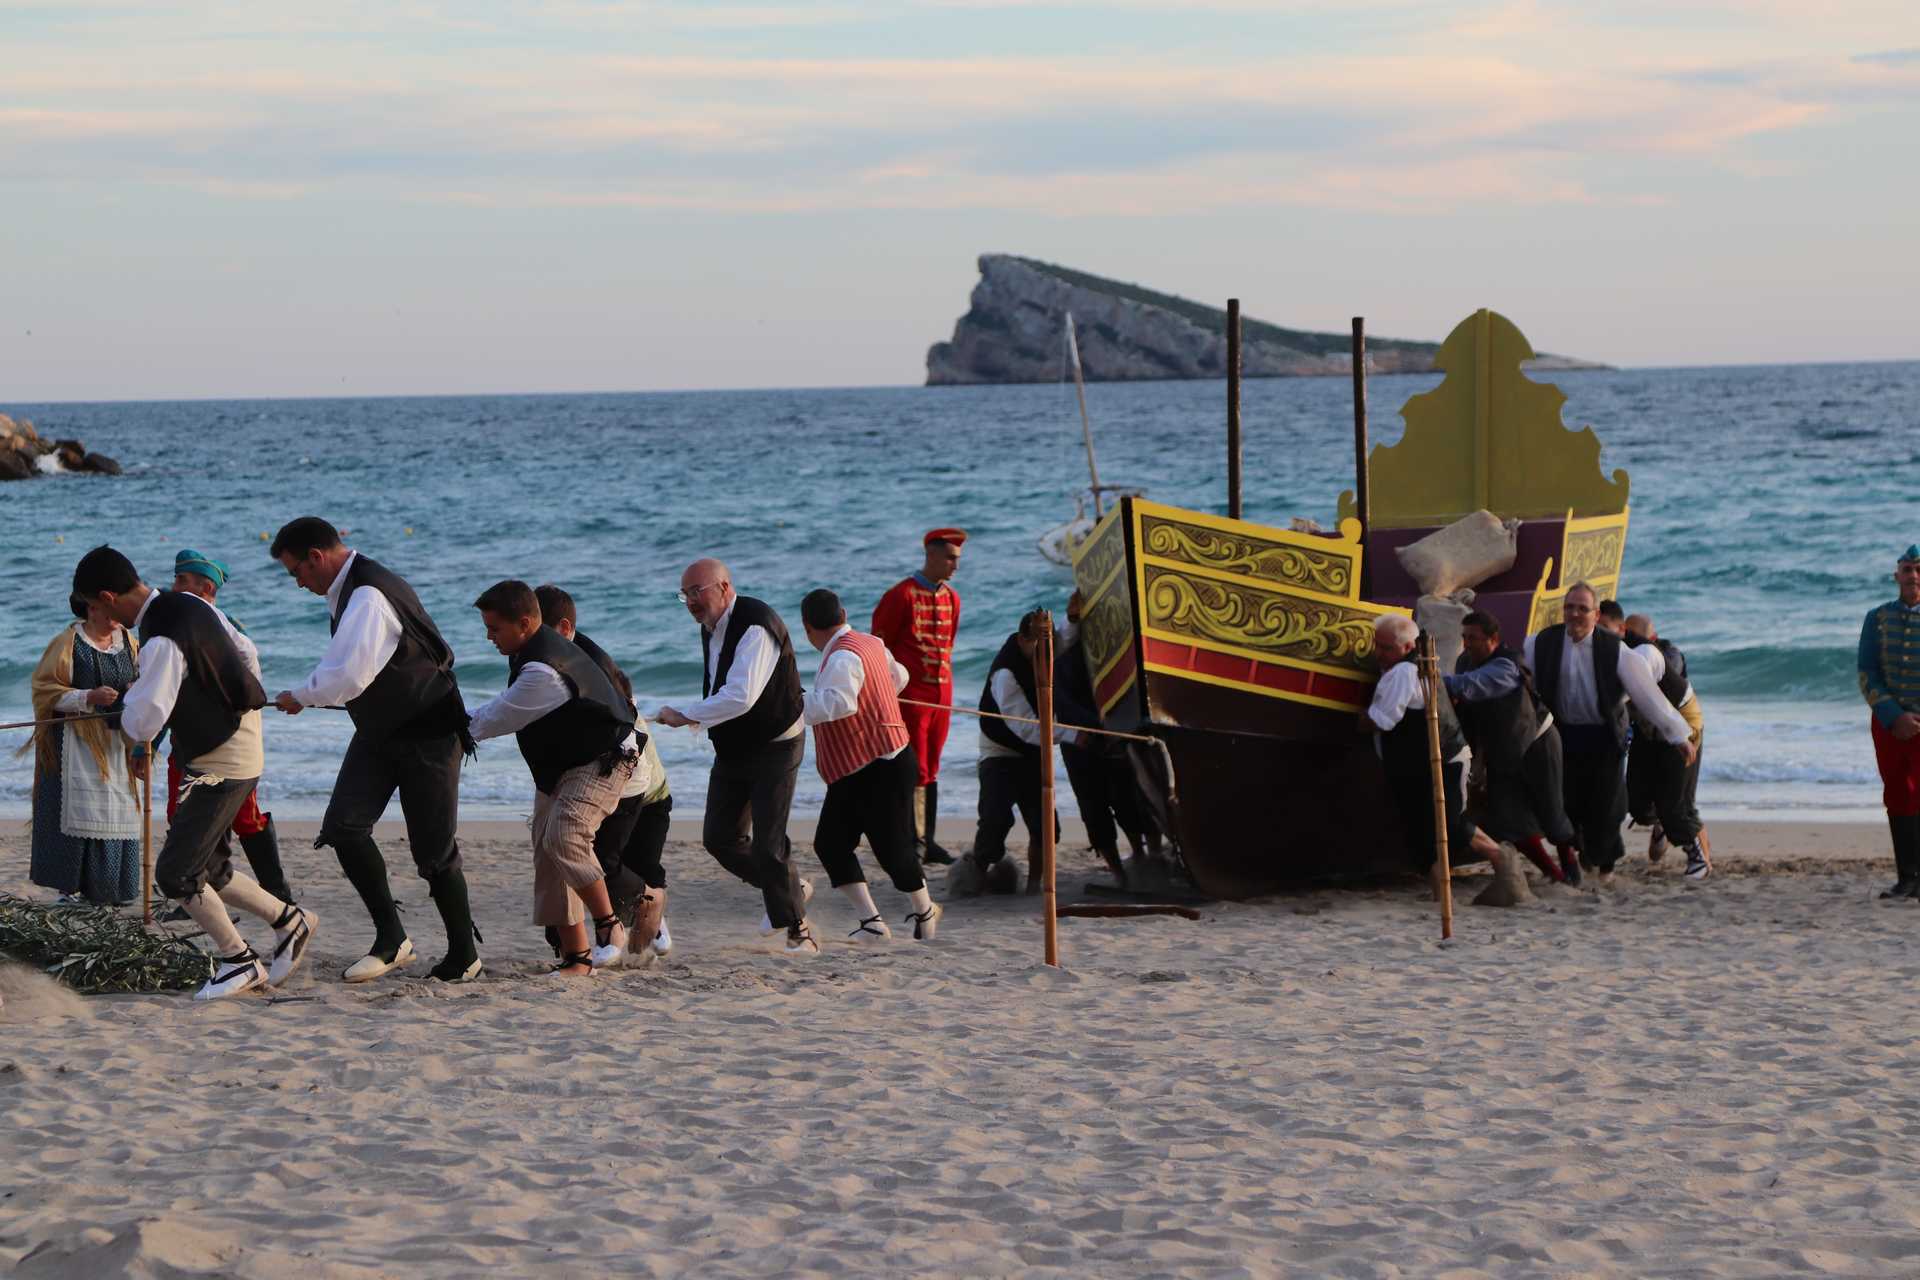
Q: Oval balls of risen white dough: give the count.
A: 0